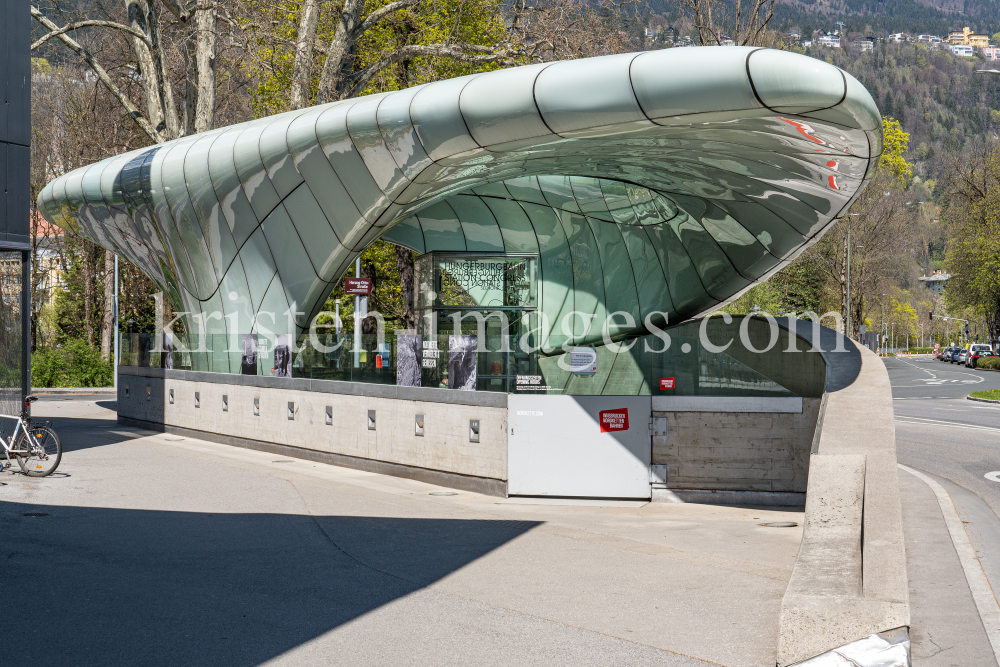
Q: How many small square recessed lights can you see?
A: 11